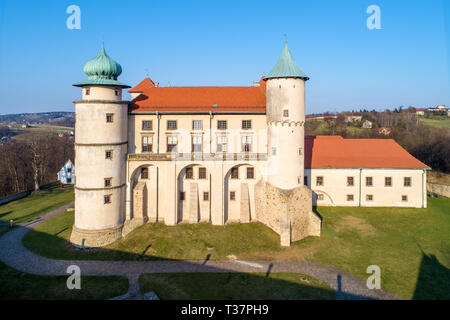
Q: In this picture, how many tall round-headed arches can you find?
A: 3